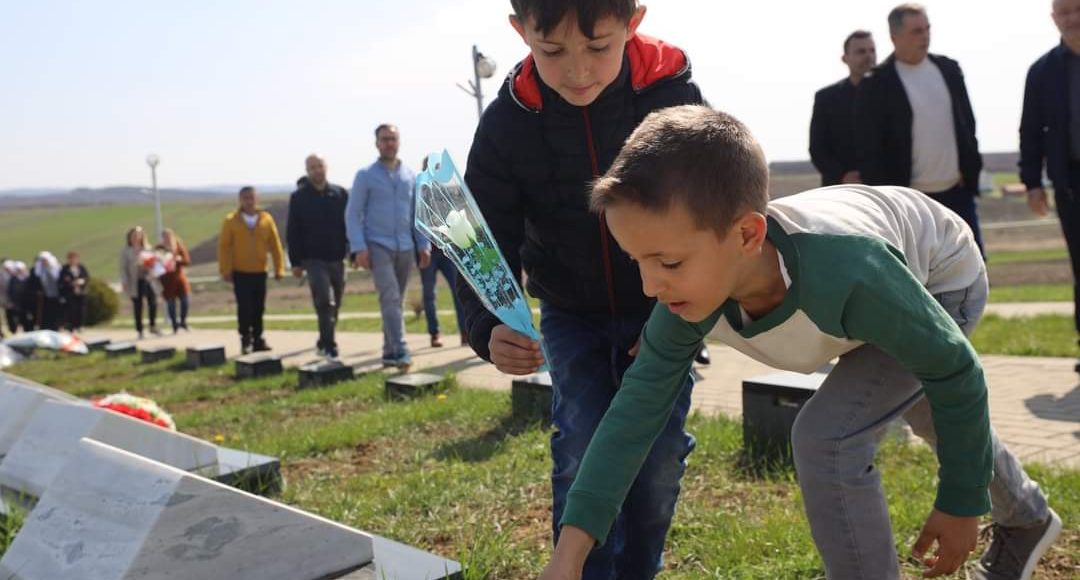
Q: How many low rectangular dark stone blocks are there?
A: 9